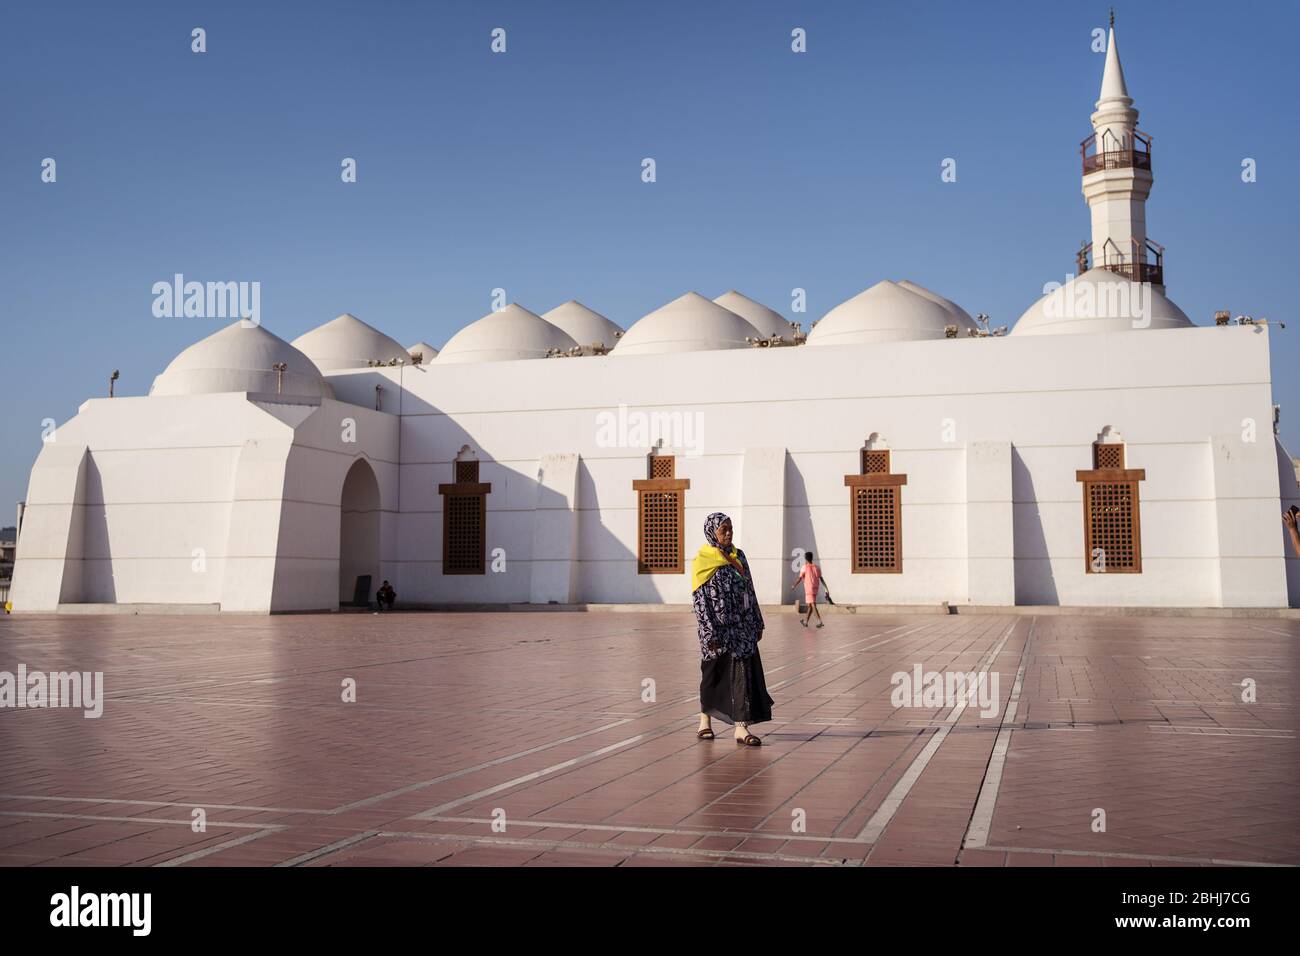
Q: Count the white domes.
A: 10